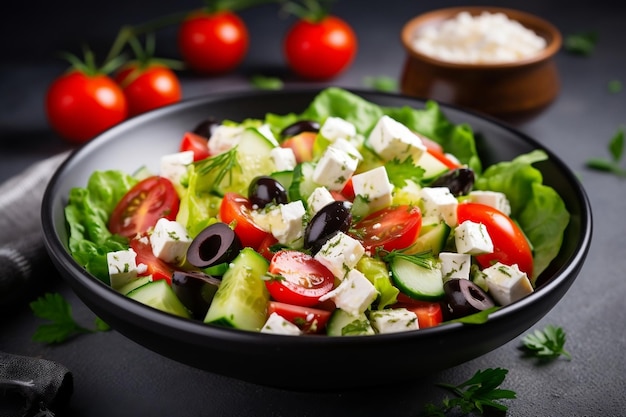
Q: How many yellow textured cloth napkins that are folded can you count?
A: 0